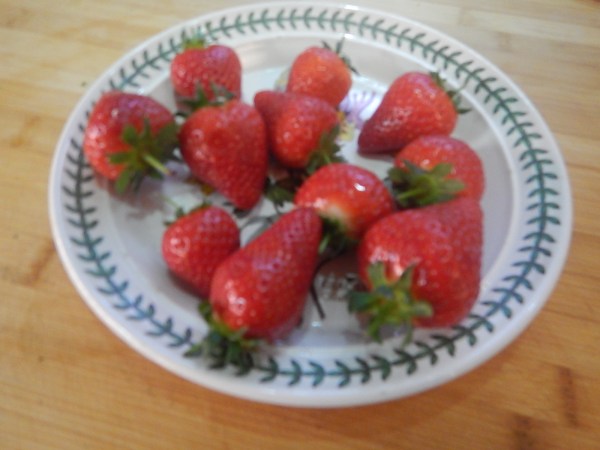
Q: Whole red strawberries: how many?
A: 11